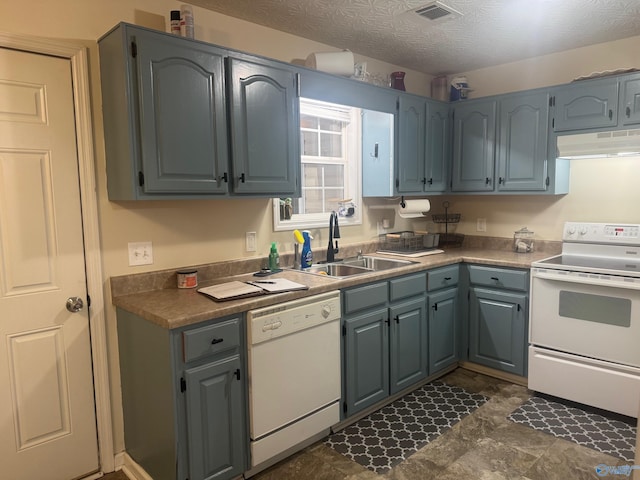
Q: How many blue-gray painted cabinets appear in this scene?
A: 13